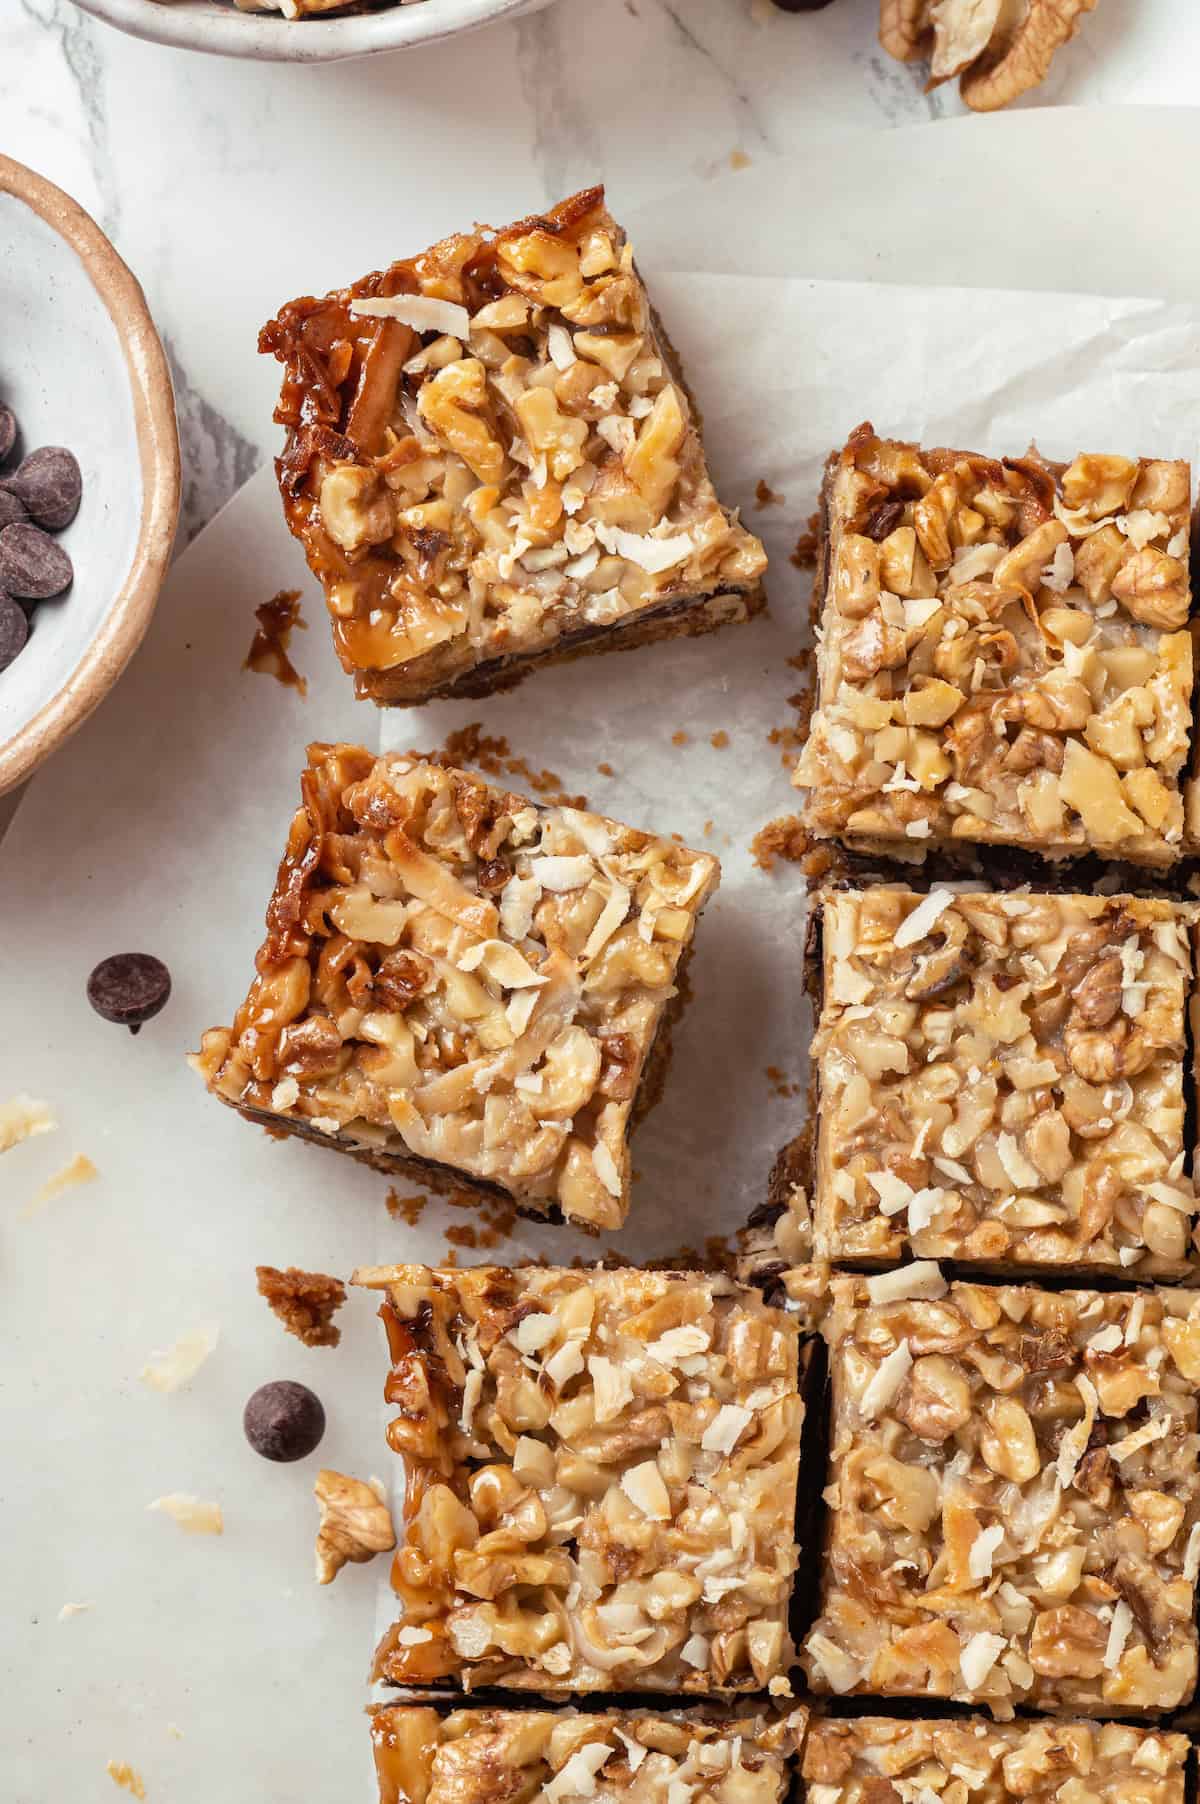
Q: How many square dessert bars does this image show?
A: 8